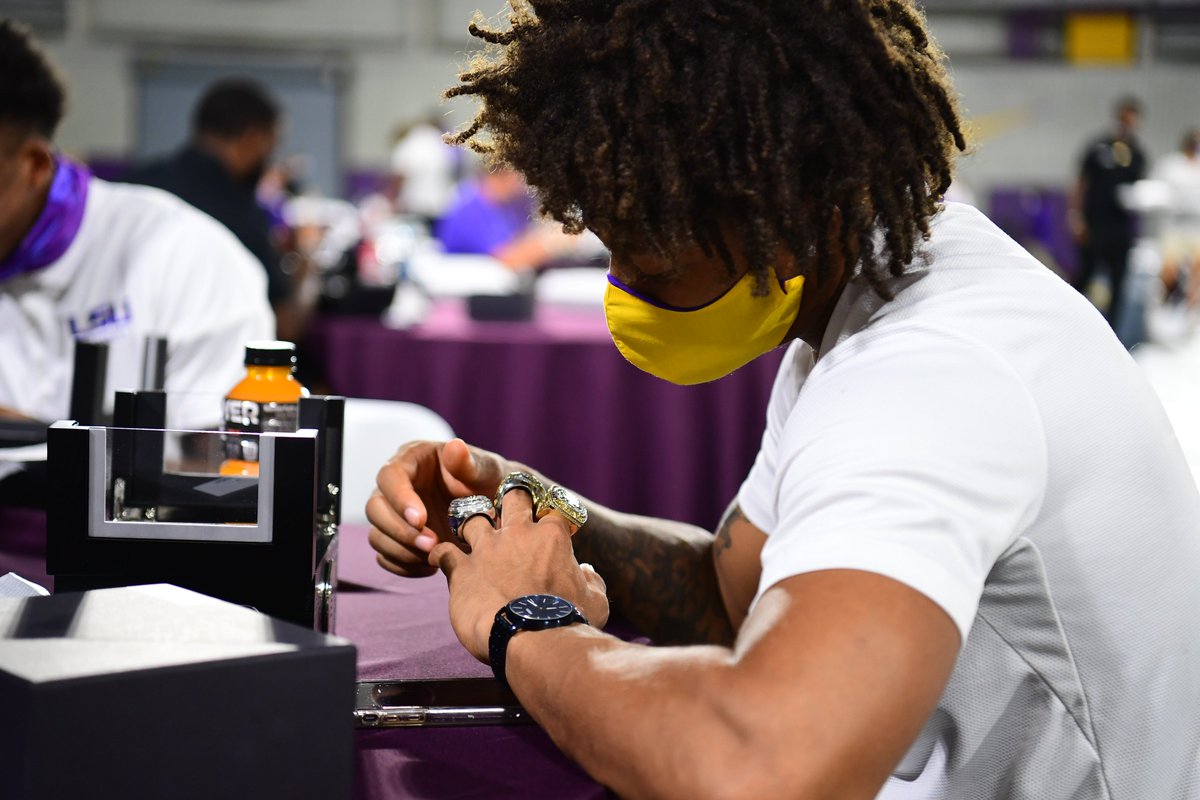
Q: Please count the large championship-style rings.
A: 3